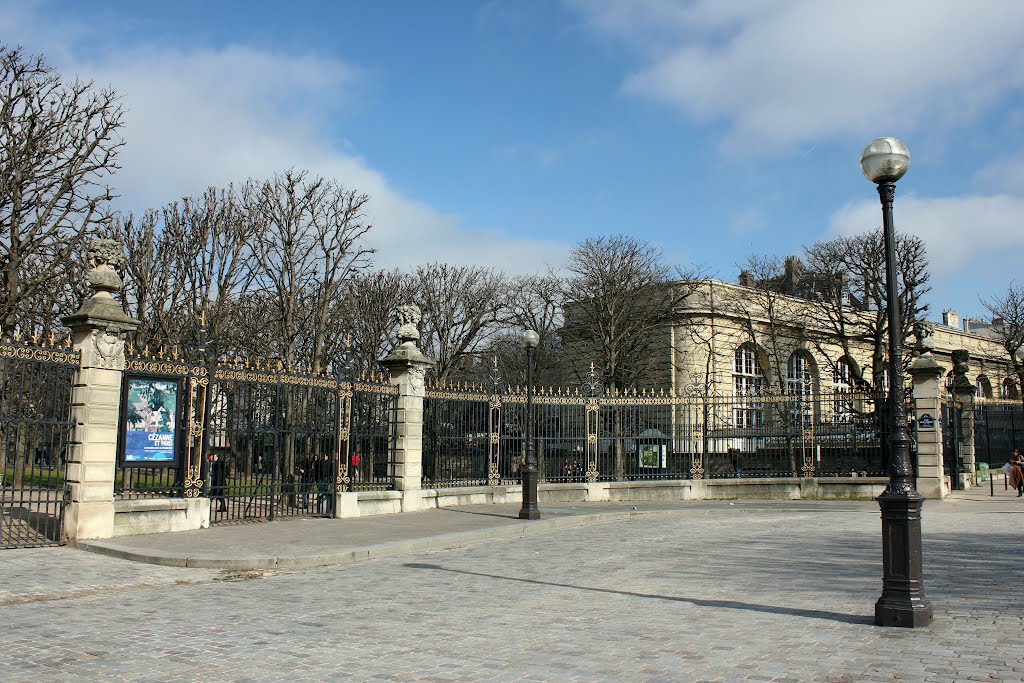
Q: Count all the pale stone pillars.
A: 4